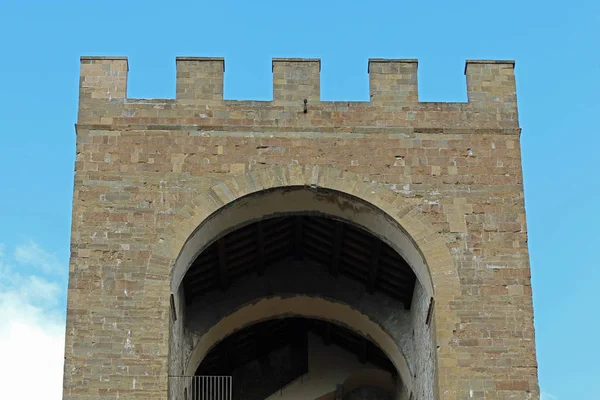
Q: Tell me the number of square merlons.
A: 5